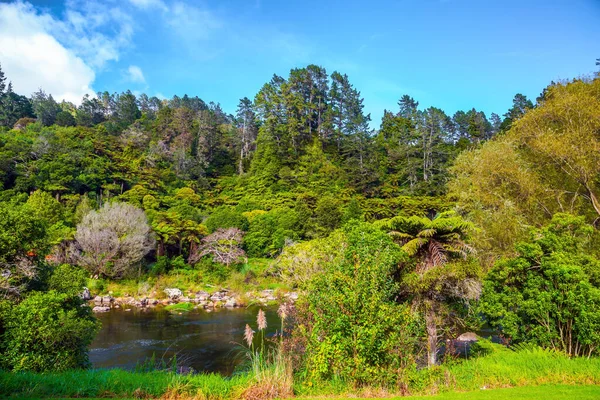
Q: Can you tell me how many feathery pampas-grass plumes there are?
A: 3